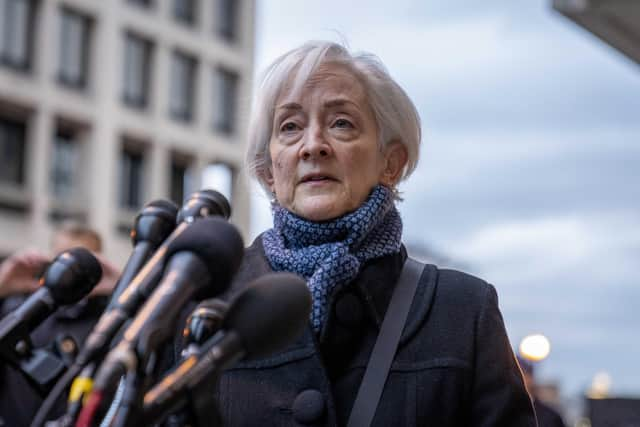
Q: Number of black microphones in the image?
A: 6